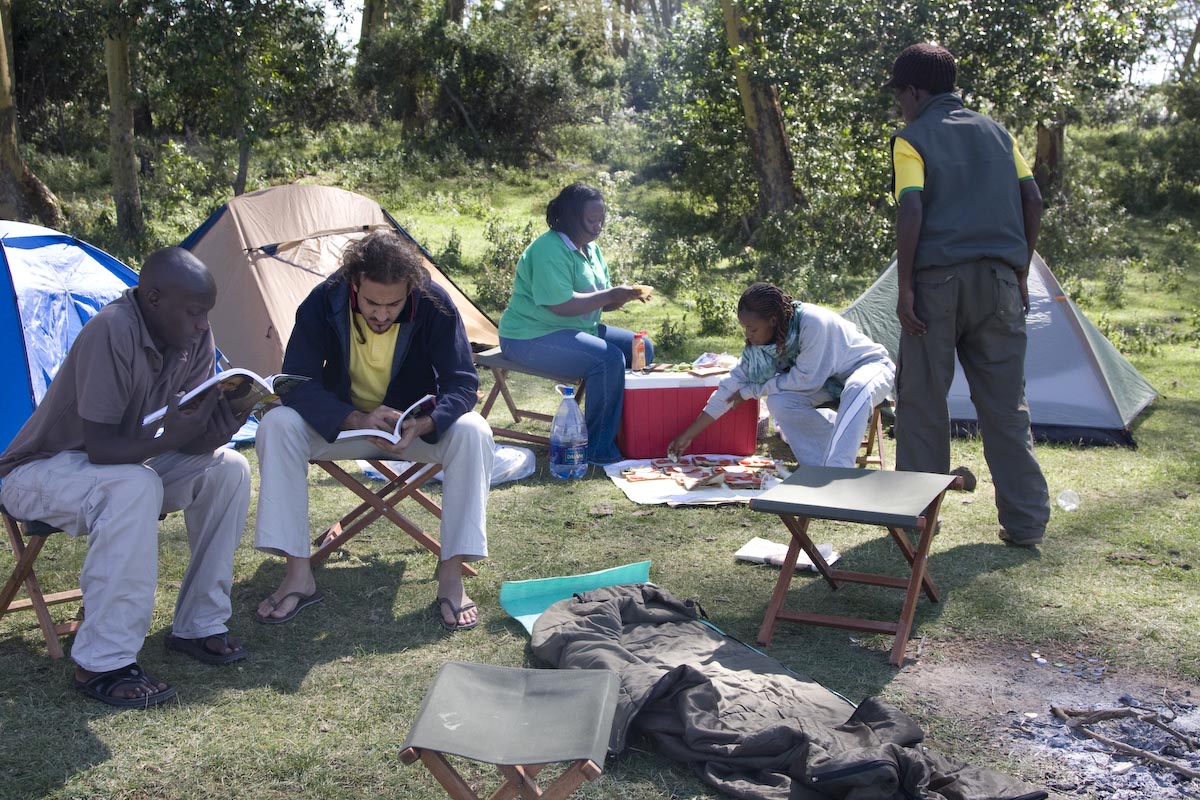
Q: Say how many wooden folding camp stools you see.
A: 6